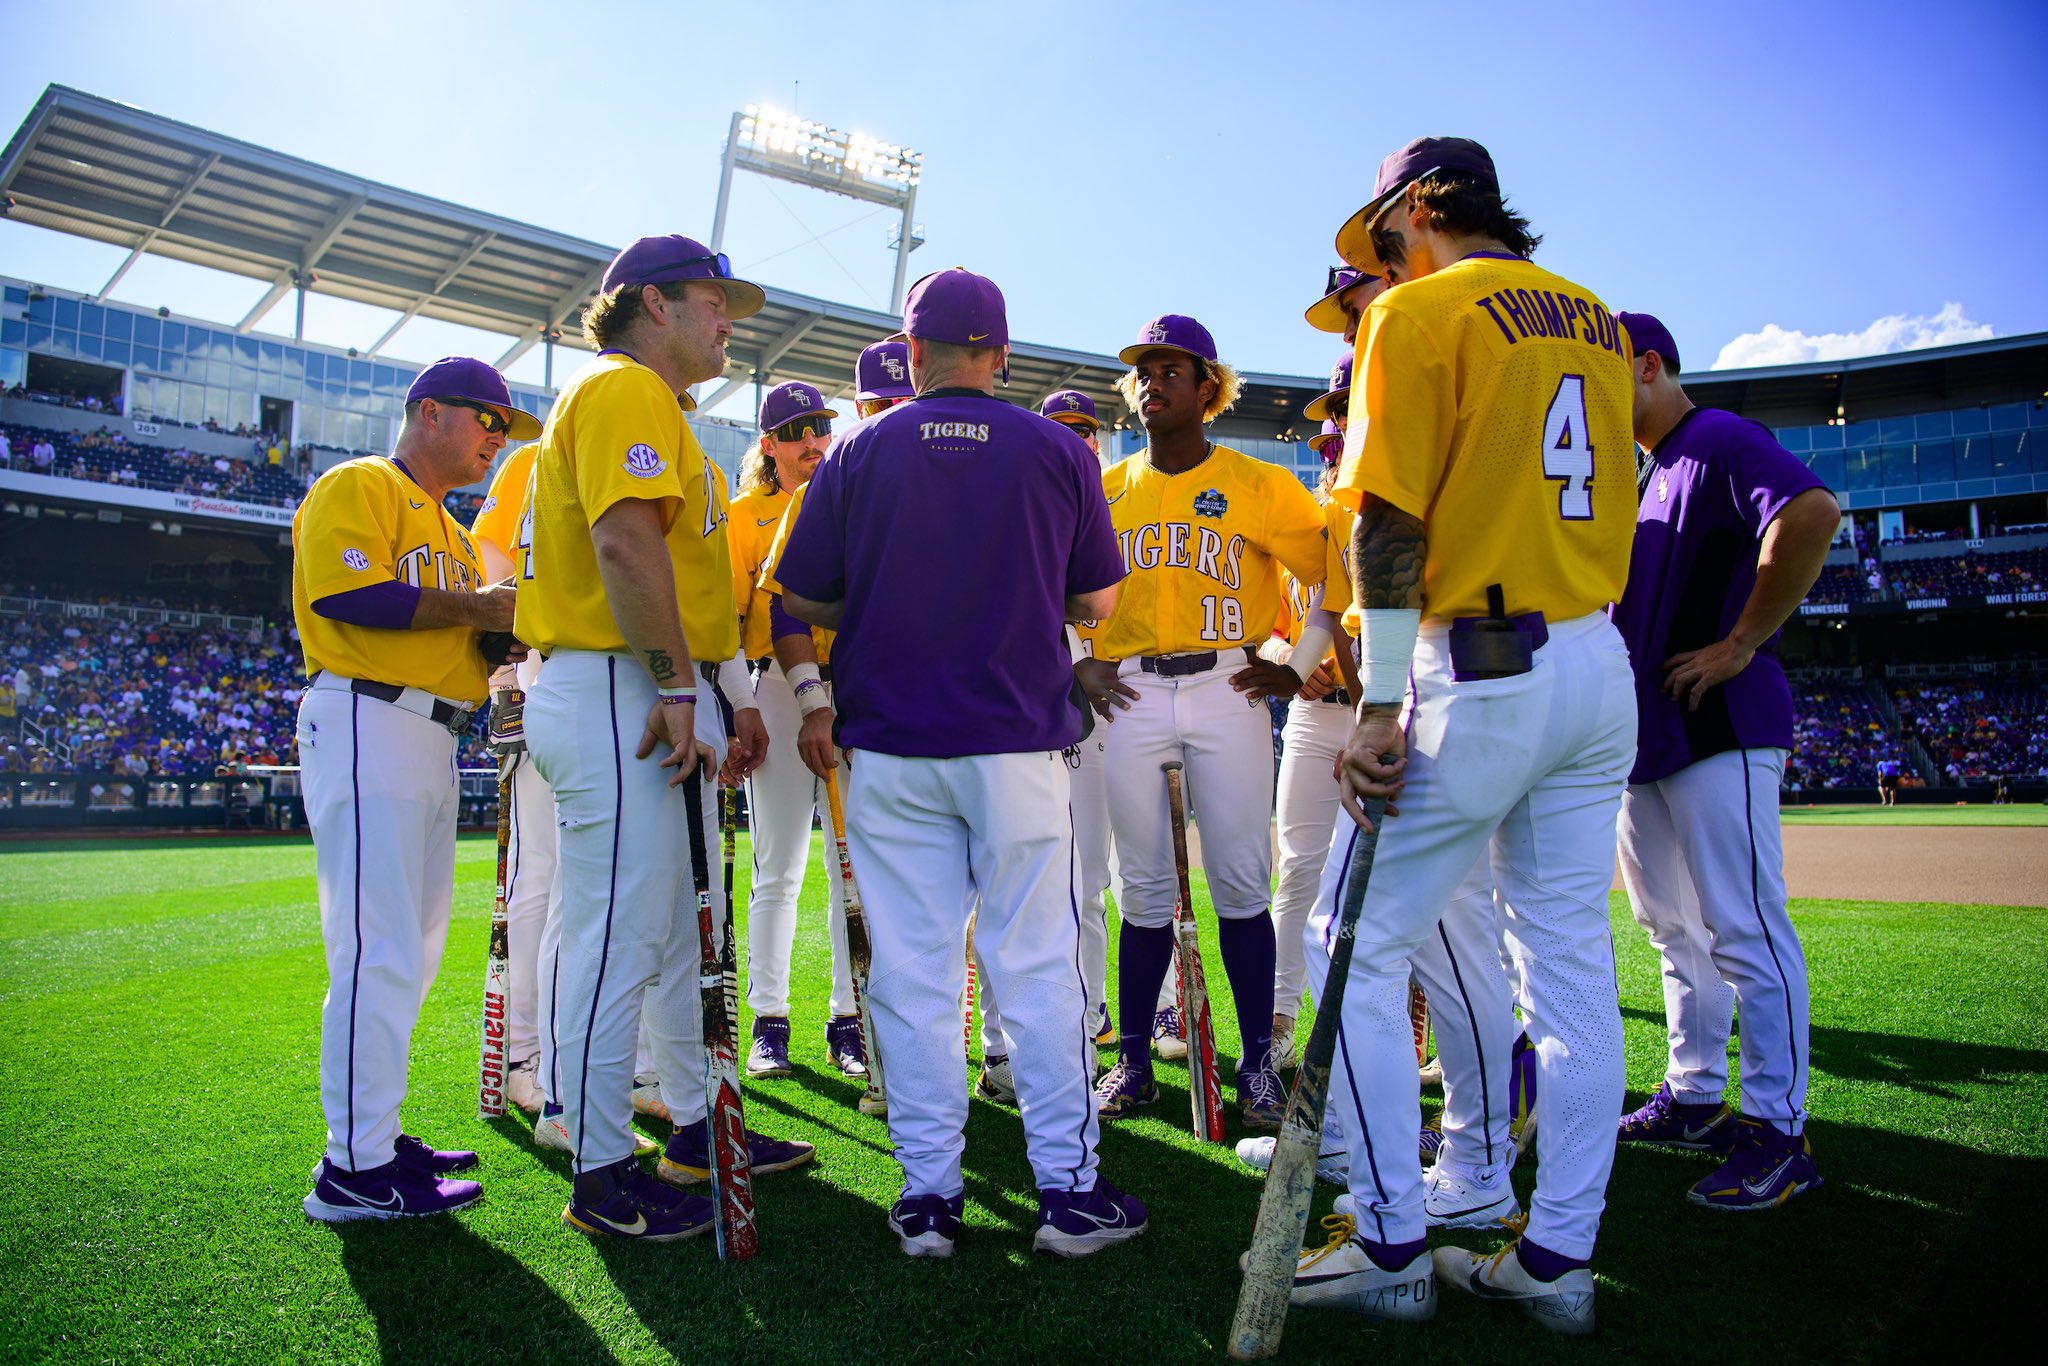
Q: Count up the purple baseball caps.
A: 12